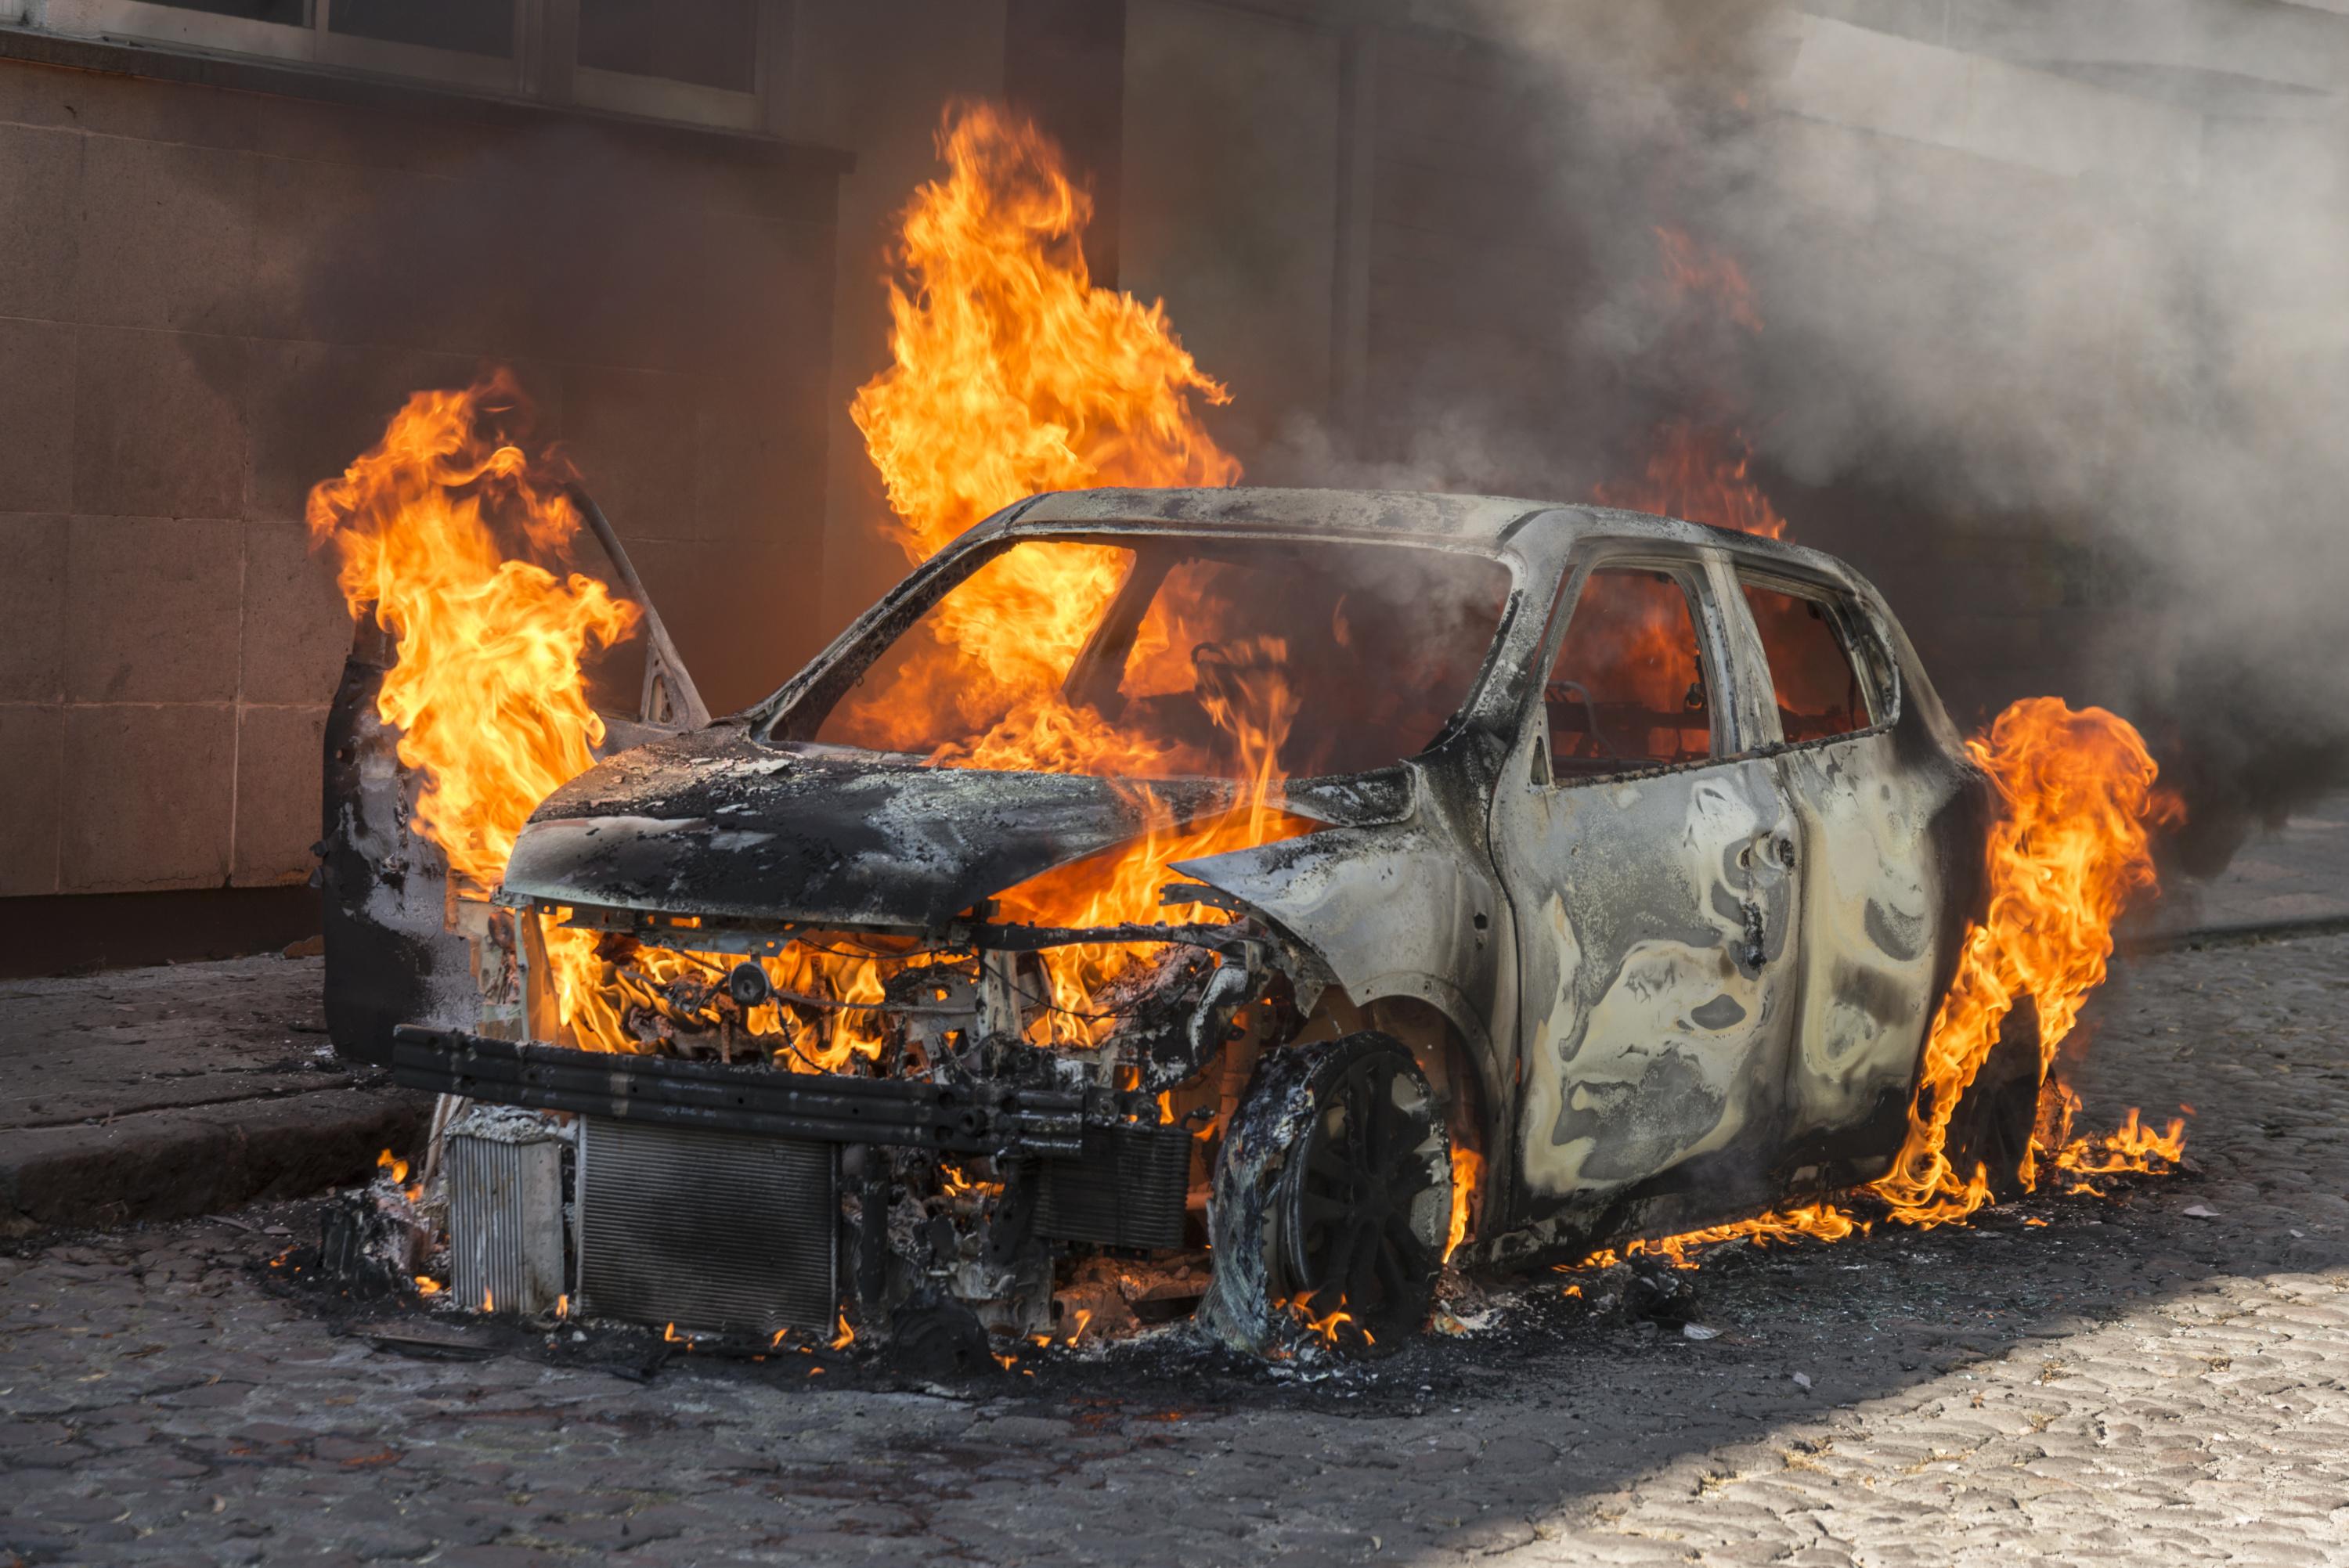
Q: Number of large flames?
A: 3